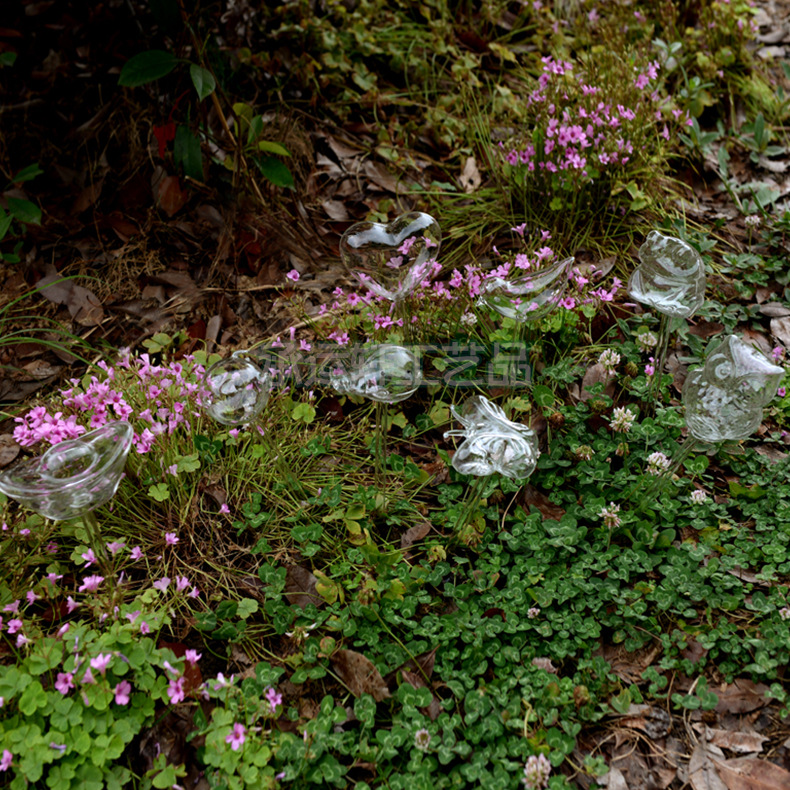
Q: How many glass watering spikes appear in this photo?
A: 8